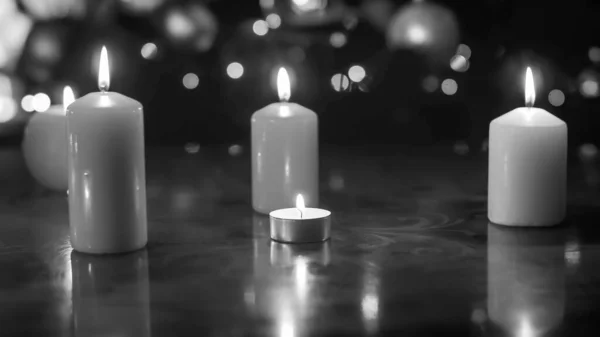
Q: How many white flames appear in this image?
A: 5